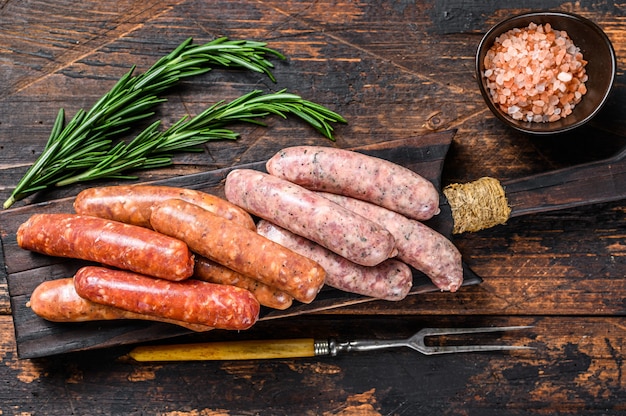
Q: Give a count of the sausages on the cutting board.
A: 10